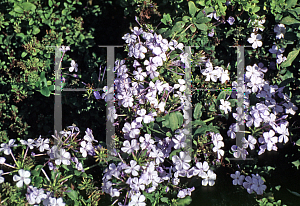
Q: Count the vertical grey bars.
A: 4